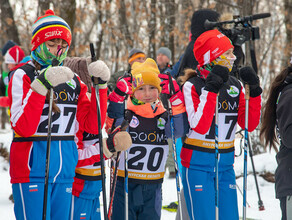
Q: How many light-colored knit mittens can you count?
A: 3